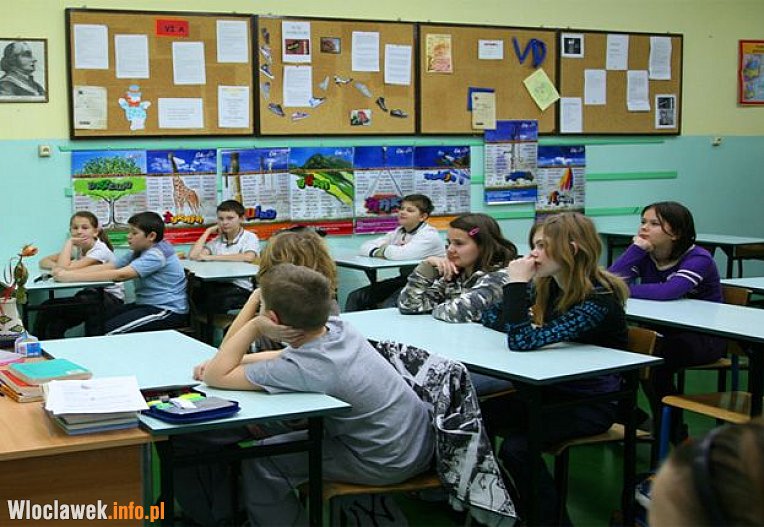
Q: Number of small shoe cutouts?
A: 12